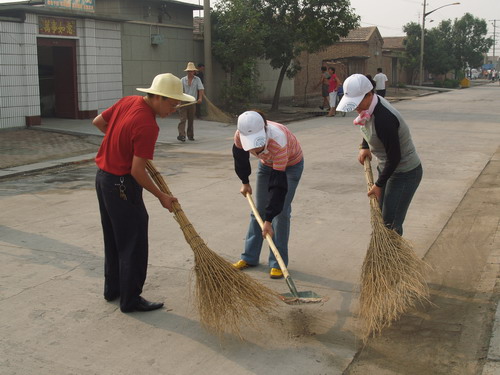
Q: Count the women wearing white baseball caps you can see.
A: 2